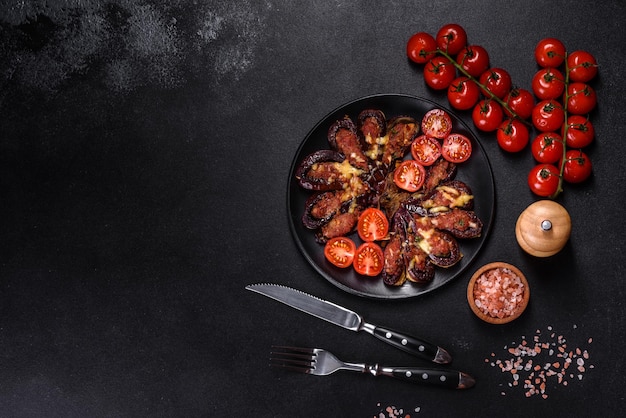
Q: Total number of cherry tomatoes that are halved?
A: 7